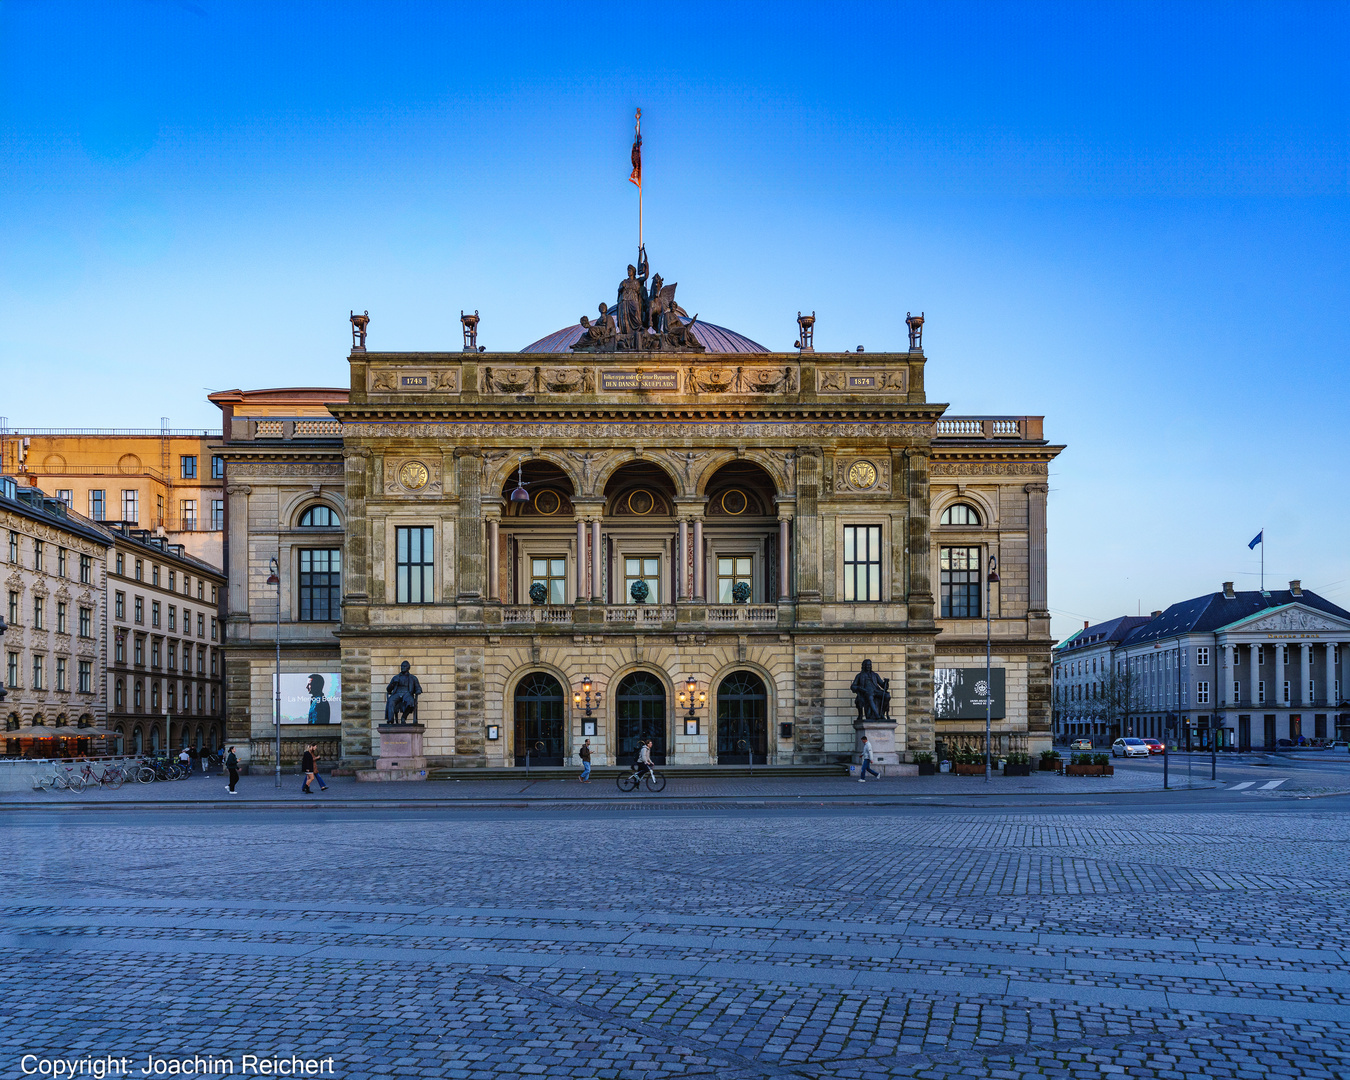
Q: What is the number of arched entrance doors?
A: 3